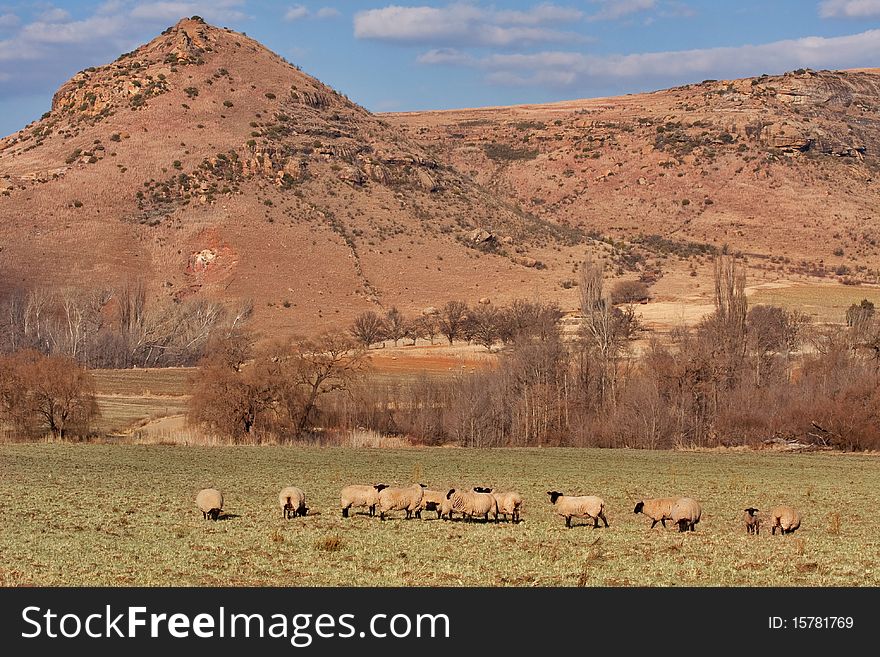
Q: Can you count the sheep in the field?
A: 12